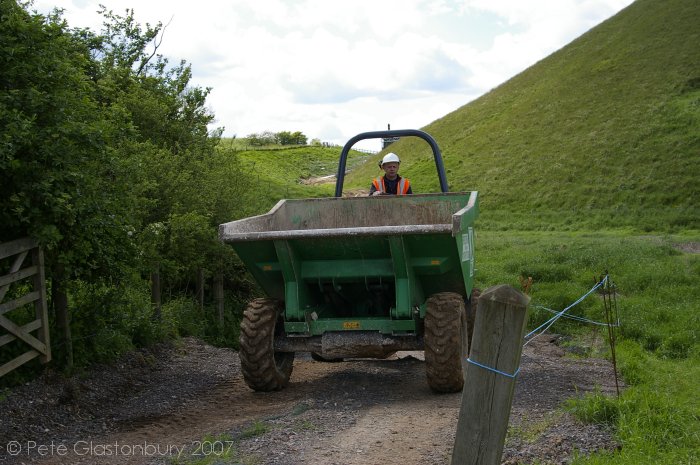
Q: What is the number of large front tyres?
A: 2